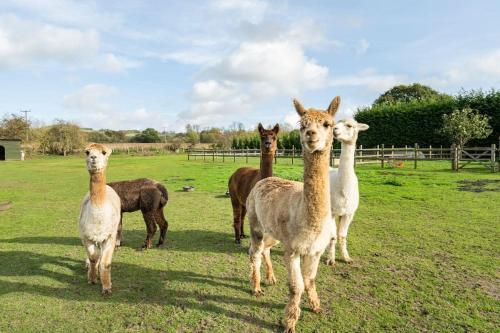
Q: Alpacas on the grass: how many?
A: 5